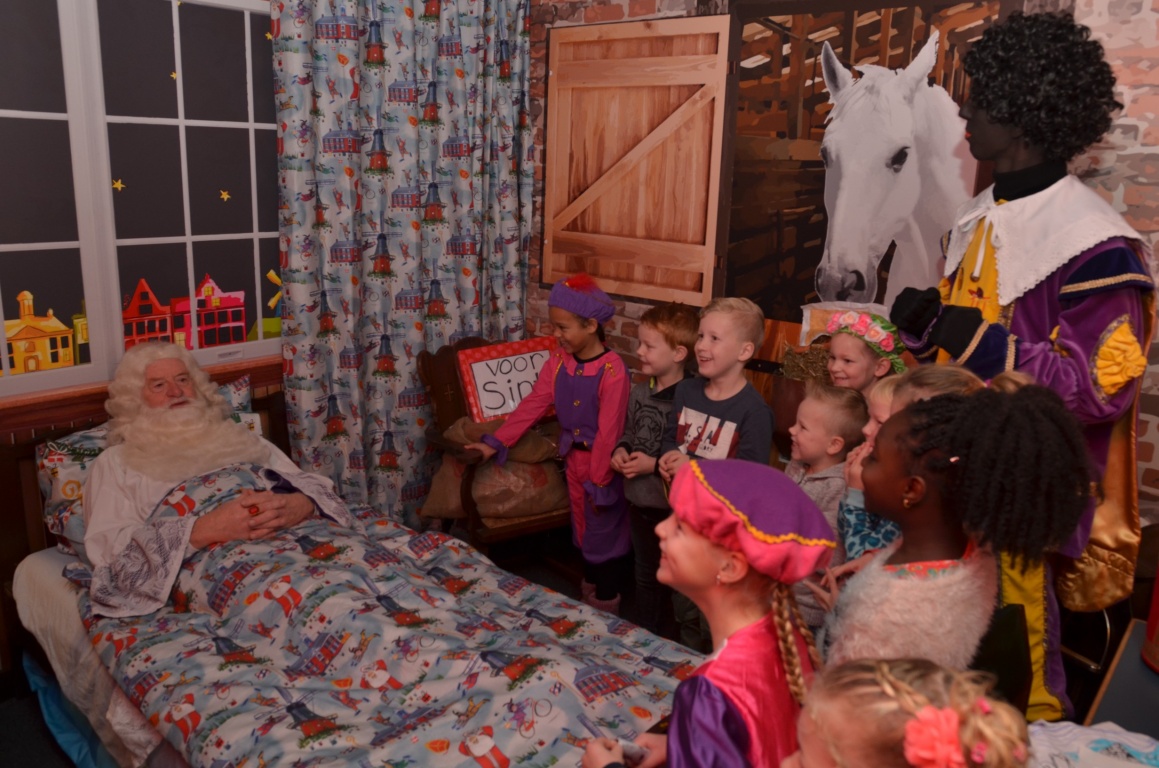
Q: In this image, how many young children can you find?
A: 10